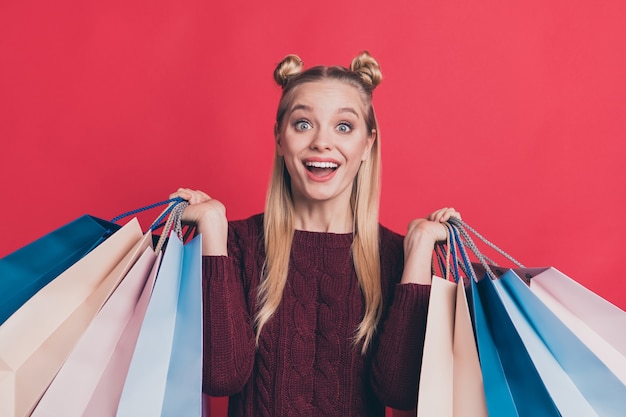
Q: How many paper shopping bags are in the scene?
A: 8